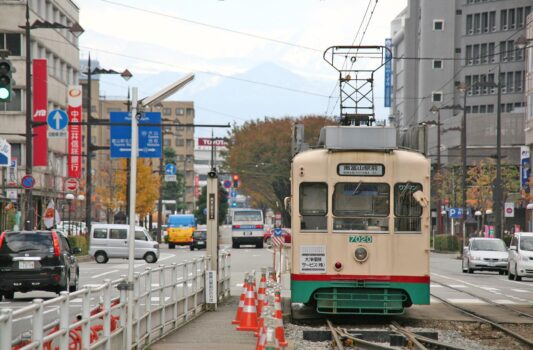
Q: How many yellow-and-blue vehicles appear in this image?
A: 1